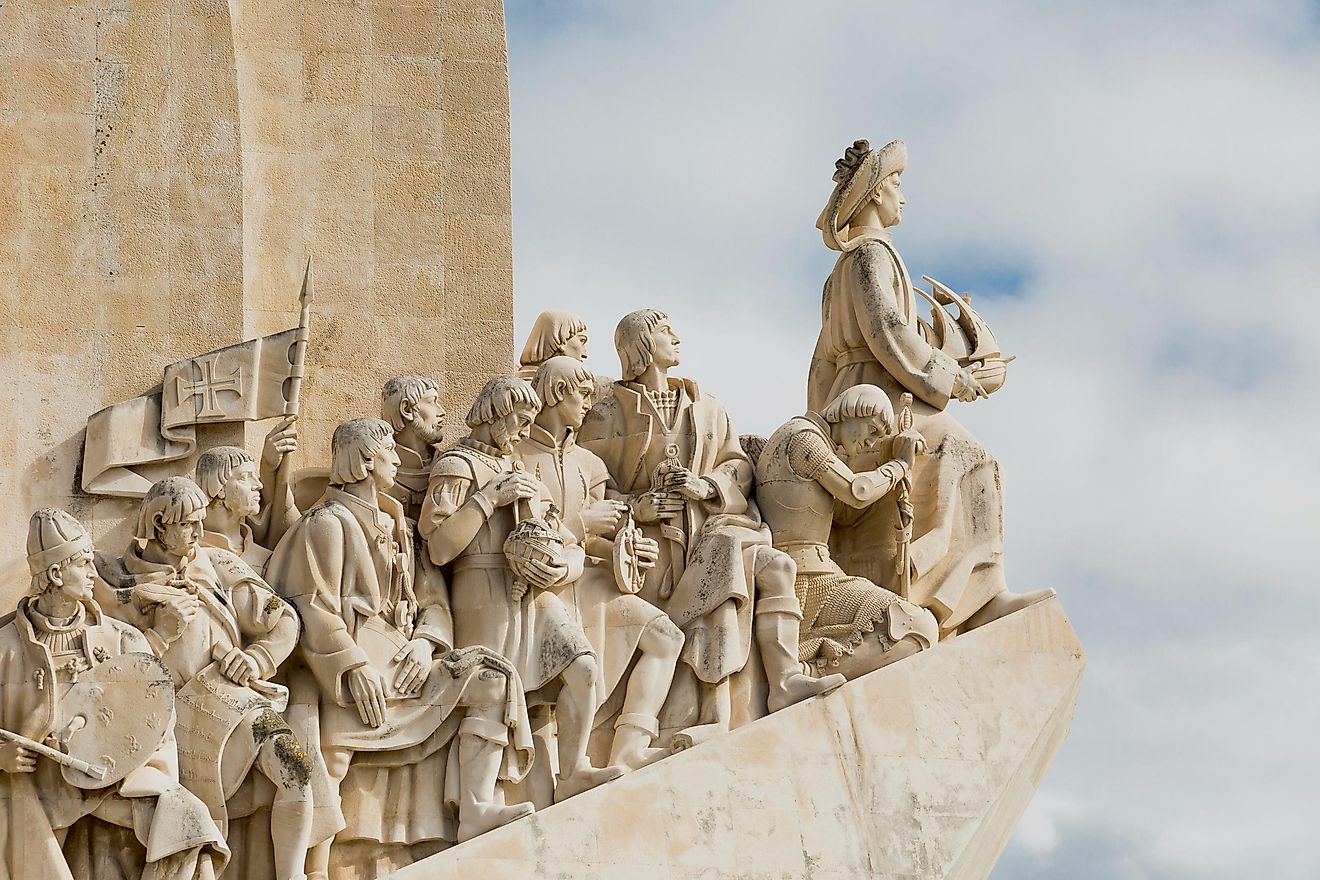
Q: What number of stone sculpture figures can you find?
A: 11